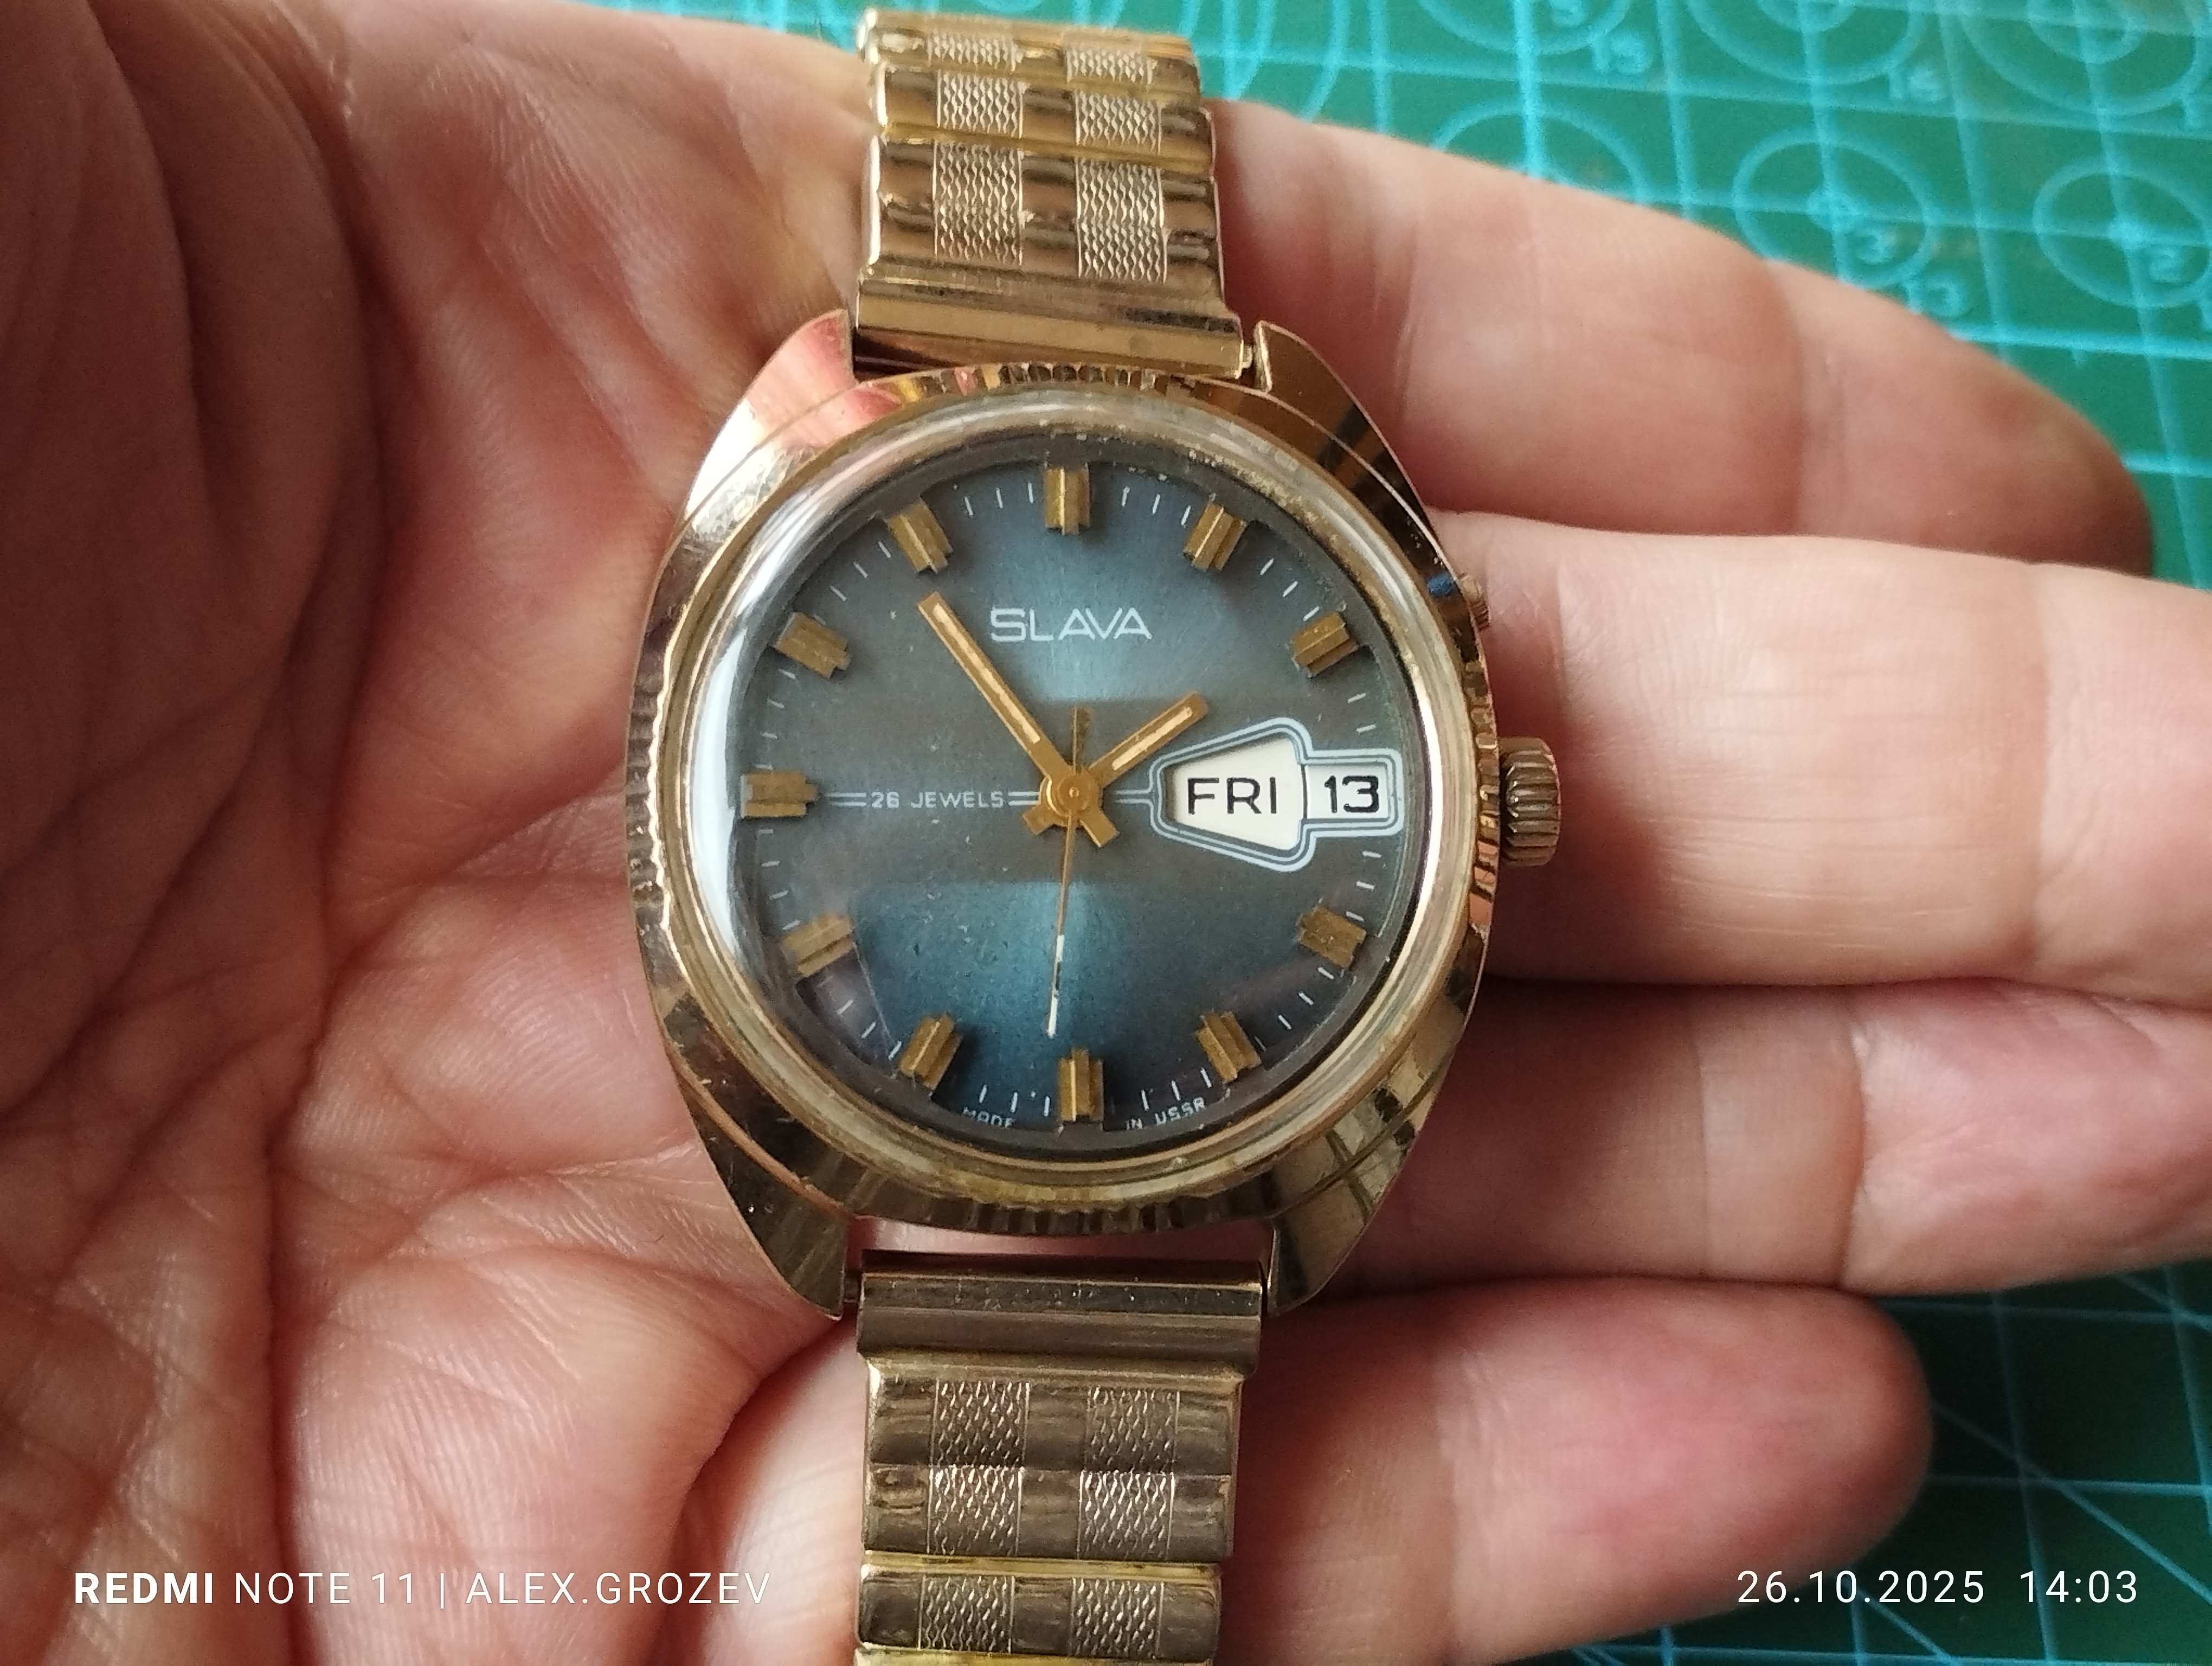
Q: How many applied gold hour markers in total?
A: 11